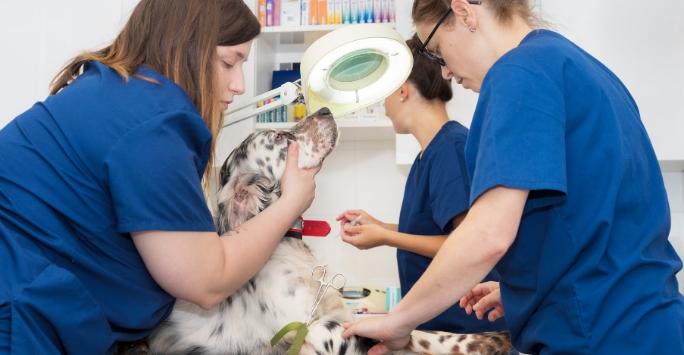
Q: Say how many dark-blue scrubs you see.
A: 3